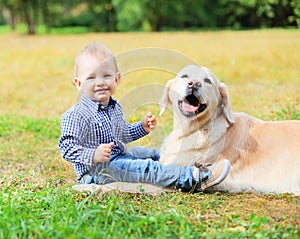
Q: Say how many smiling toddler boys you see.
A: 1